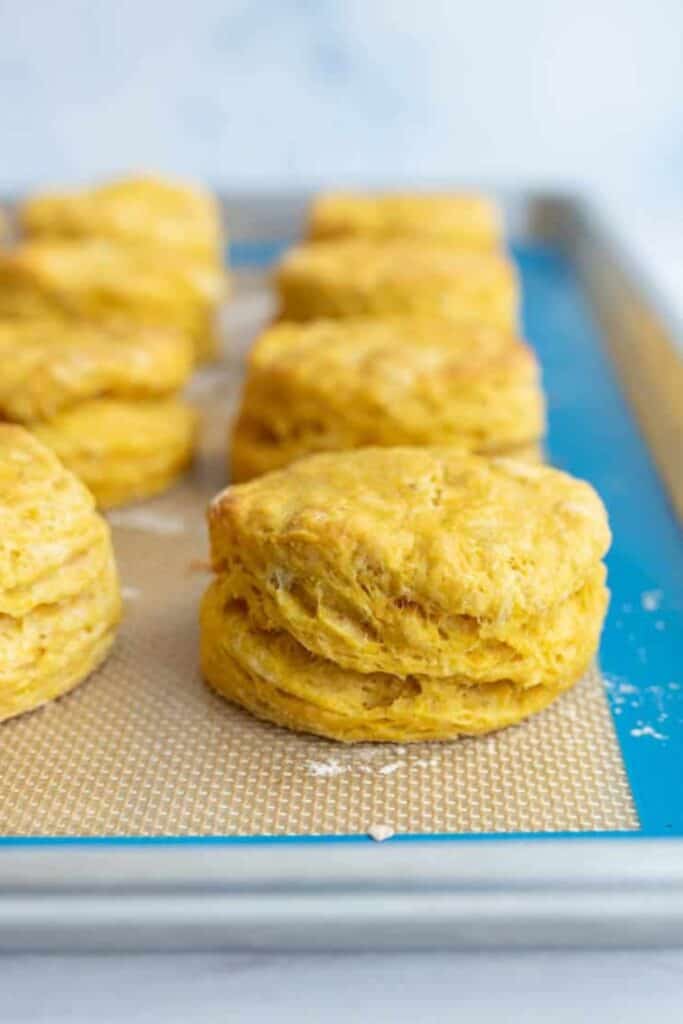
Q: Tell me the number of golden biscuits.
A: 8